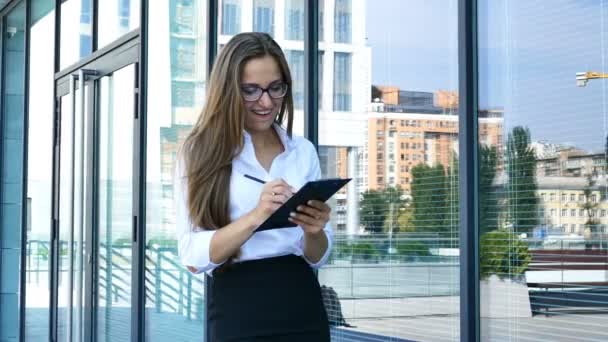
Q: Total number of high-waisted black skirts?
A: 1